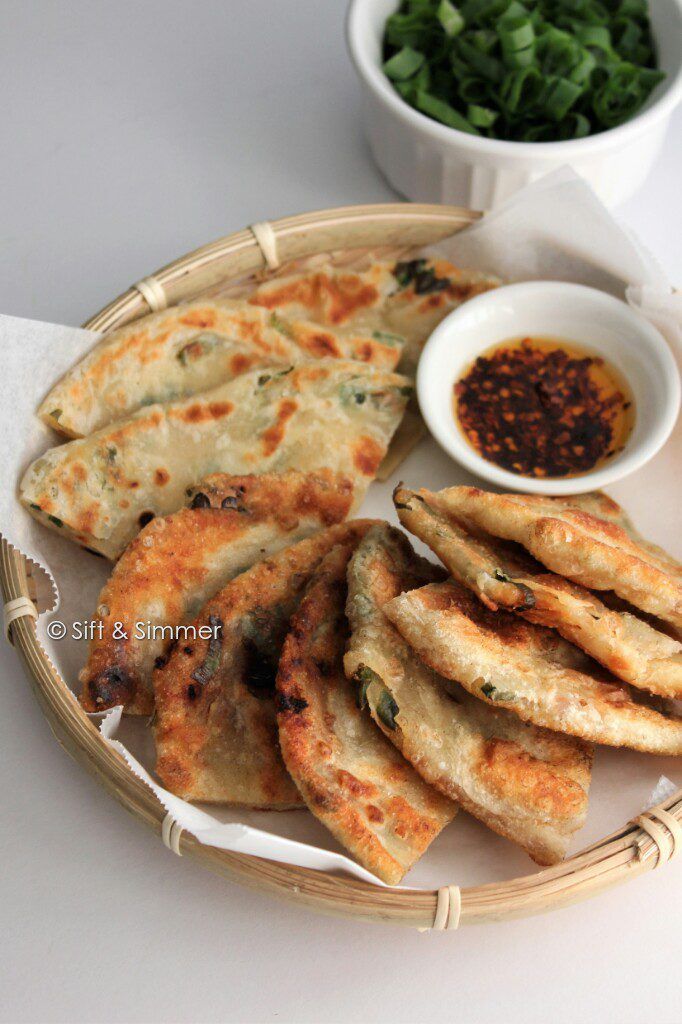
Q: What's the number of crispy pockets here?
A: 10